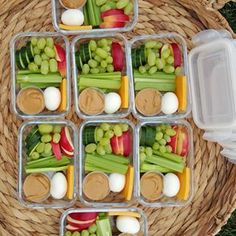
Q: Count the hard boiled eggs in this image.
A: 8